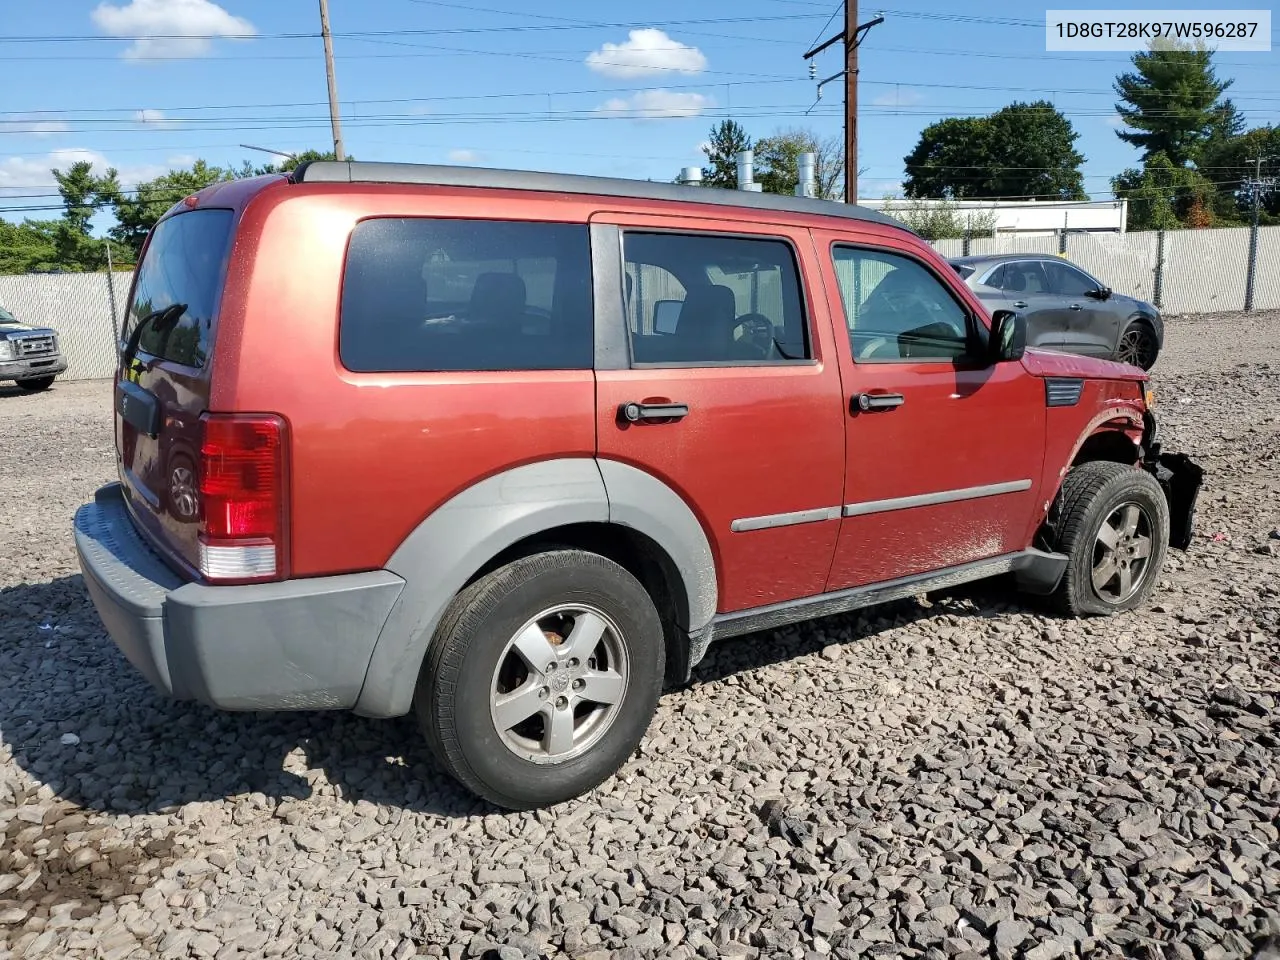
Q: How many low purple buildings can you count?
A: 0